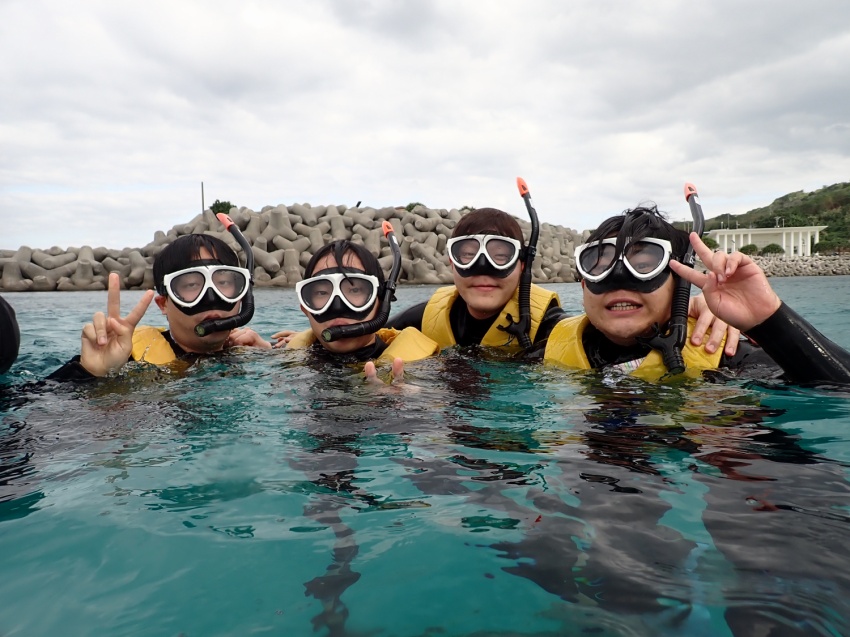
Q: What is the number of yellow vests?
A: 4